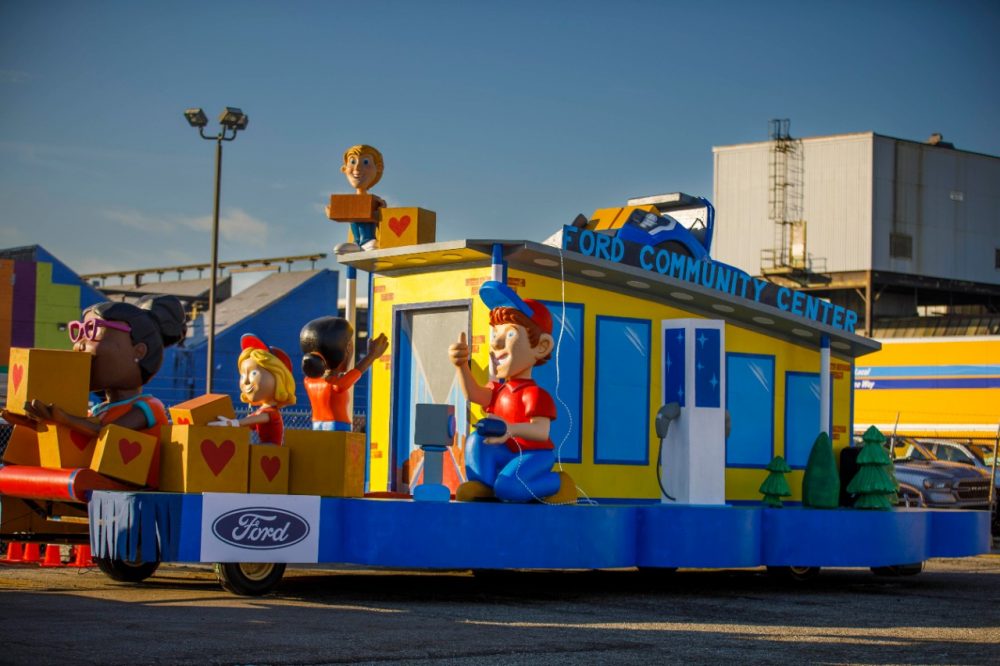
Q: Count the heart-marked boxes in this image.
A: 7